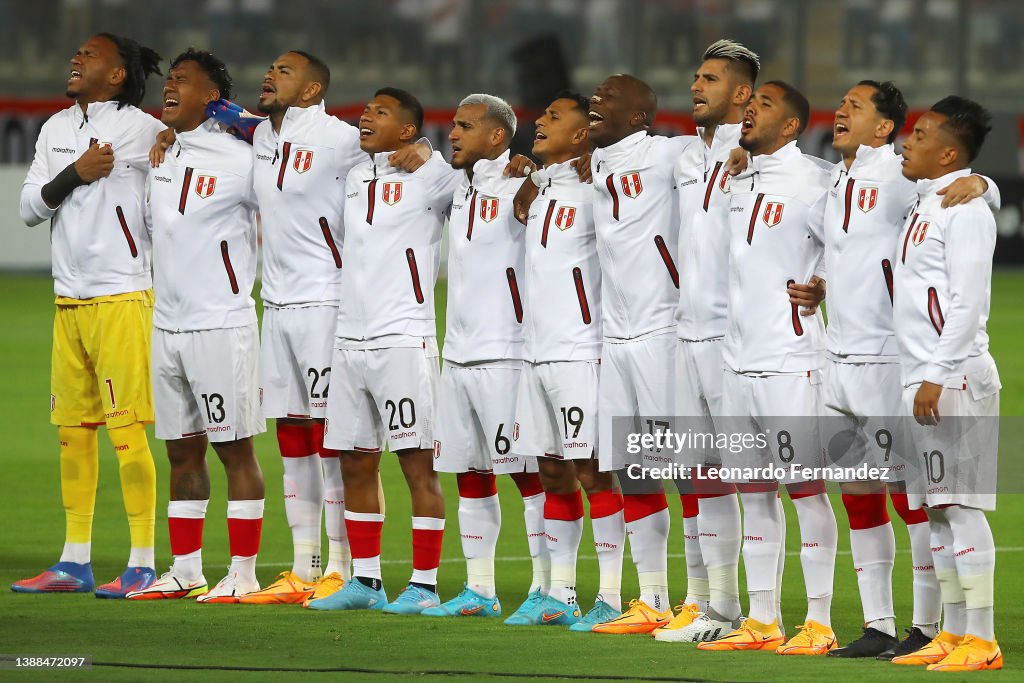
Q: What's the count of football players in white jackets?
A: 11